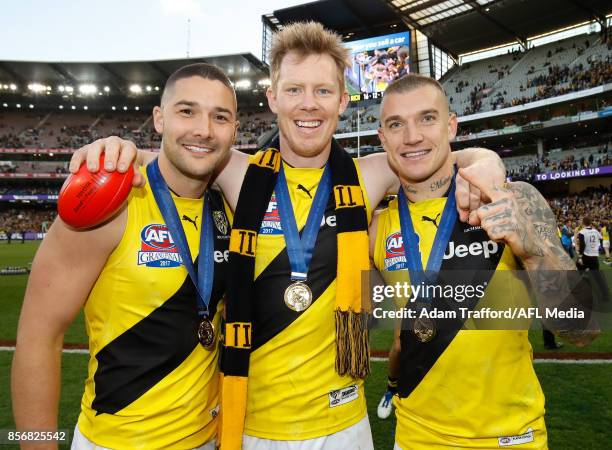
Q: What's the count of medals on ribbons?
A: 3